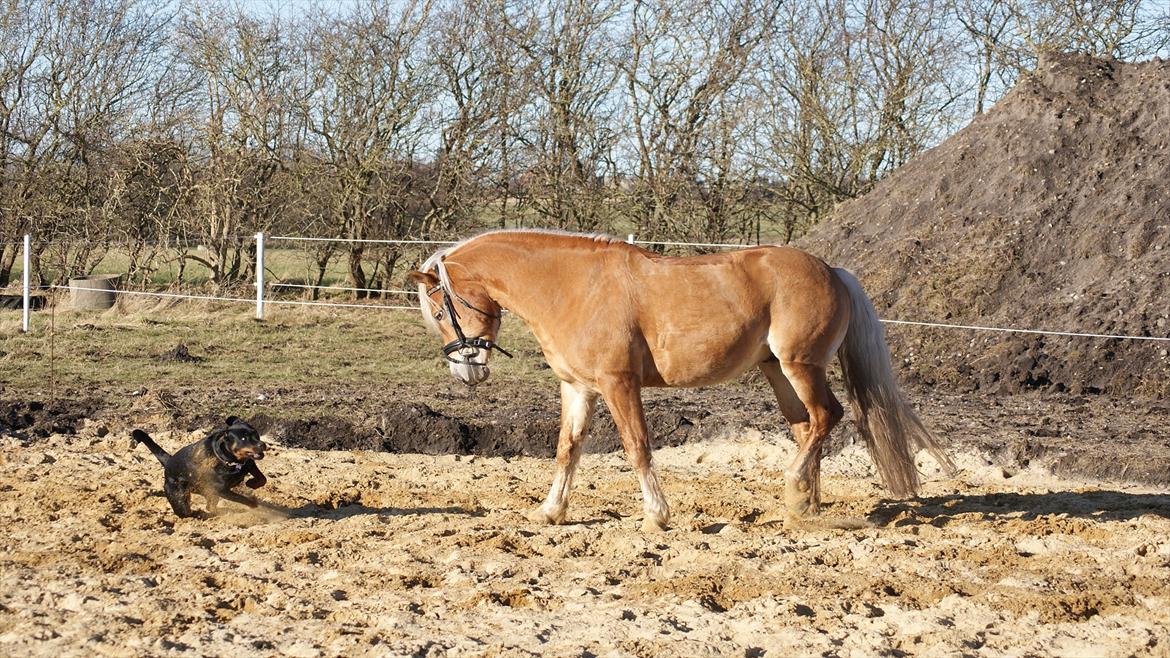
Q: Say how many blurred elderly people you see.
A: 0